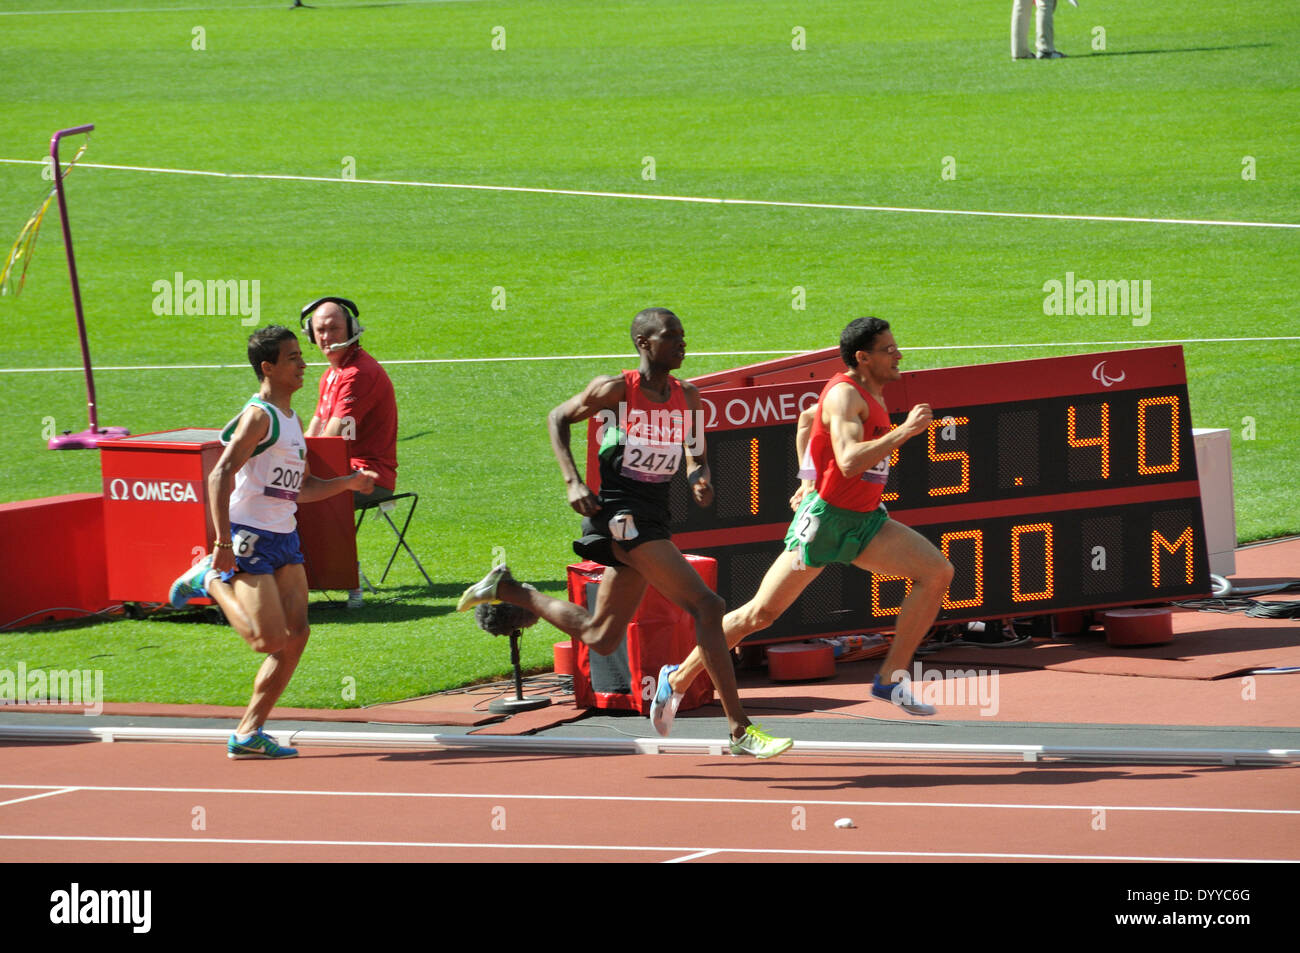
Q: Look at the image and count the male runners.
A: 3